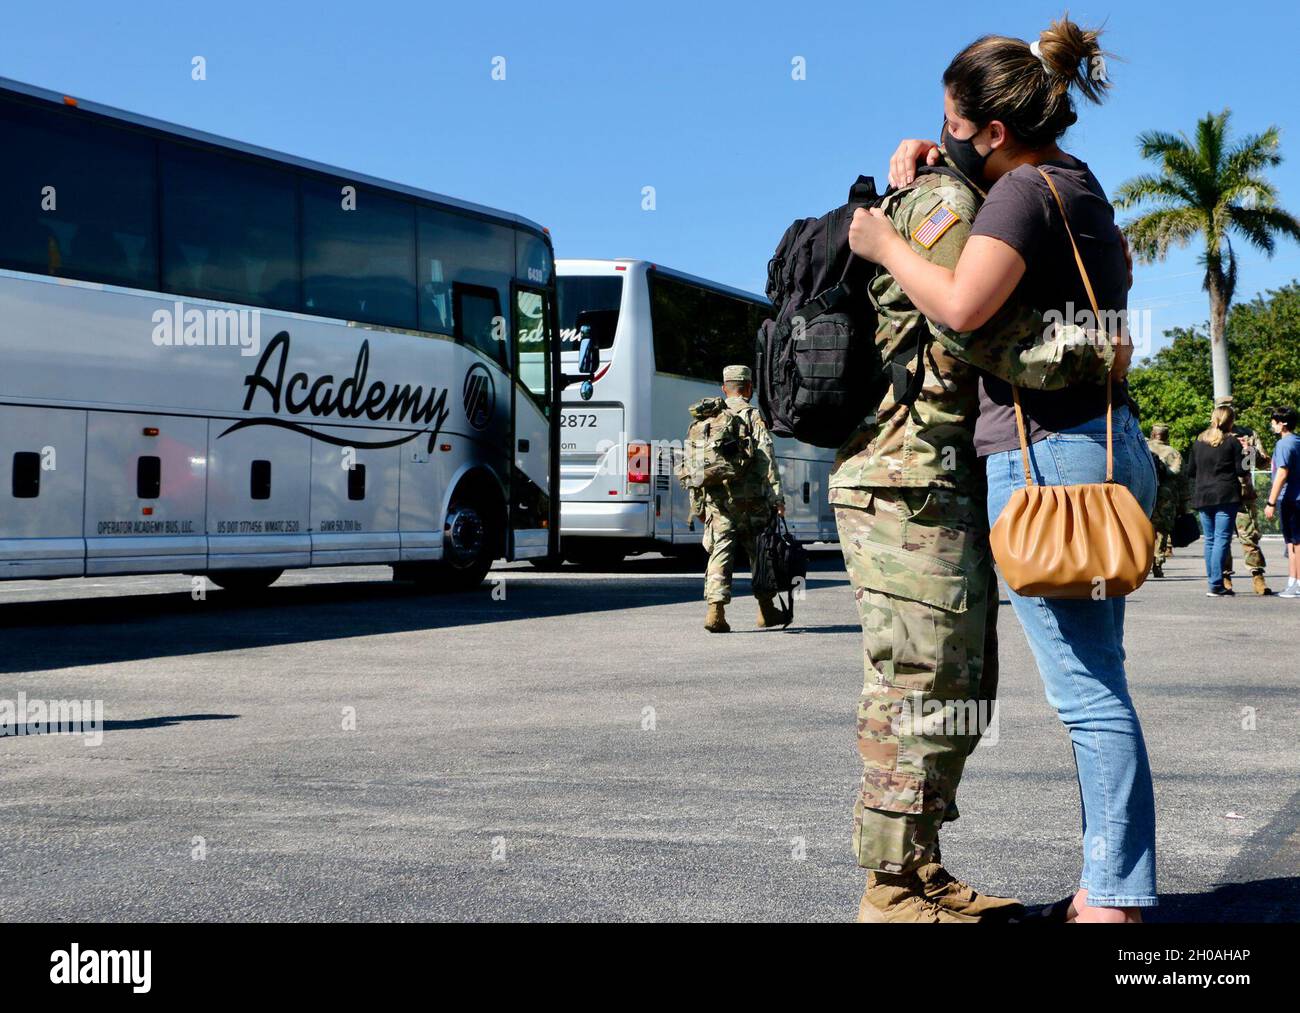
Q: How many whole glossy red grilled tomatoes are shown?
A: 0